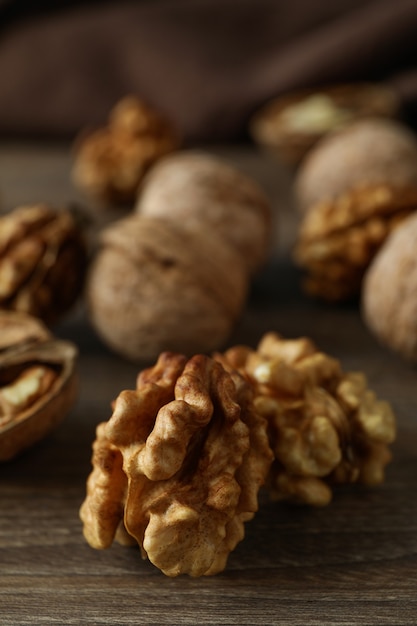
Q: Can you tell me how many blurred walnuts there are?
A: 9